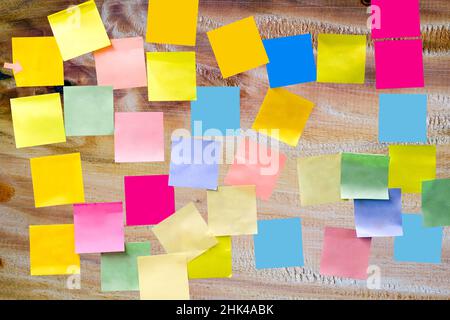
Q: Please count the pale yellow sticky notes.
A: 4